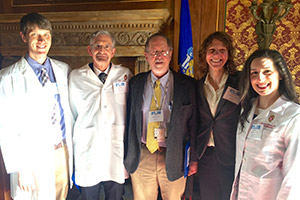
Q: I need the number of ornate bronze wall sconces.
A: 1